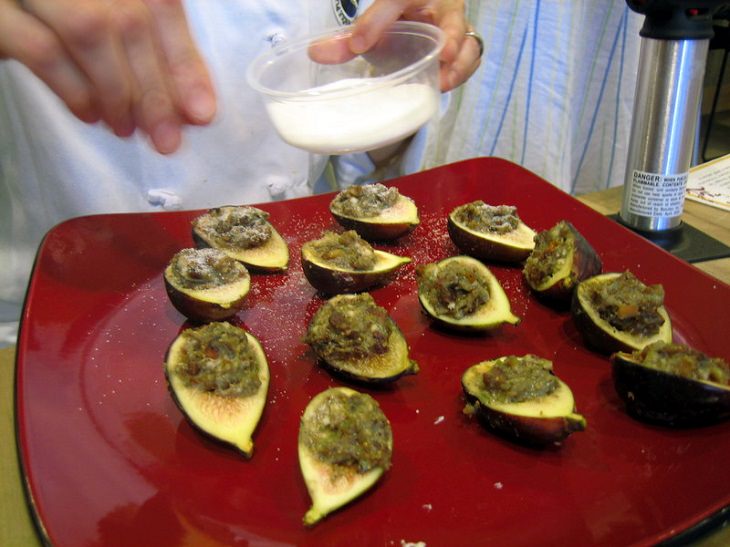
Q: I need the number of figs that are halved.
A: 13